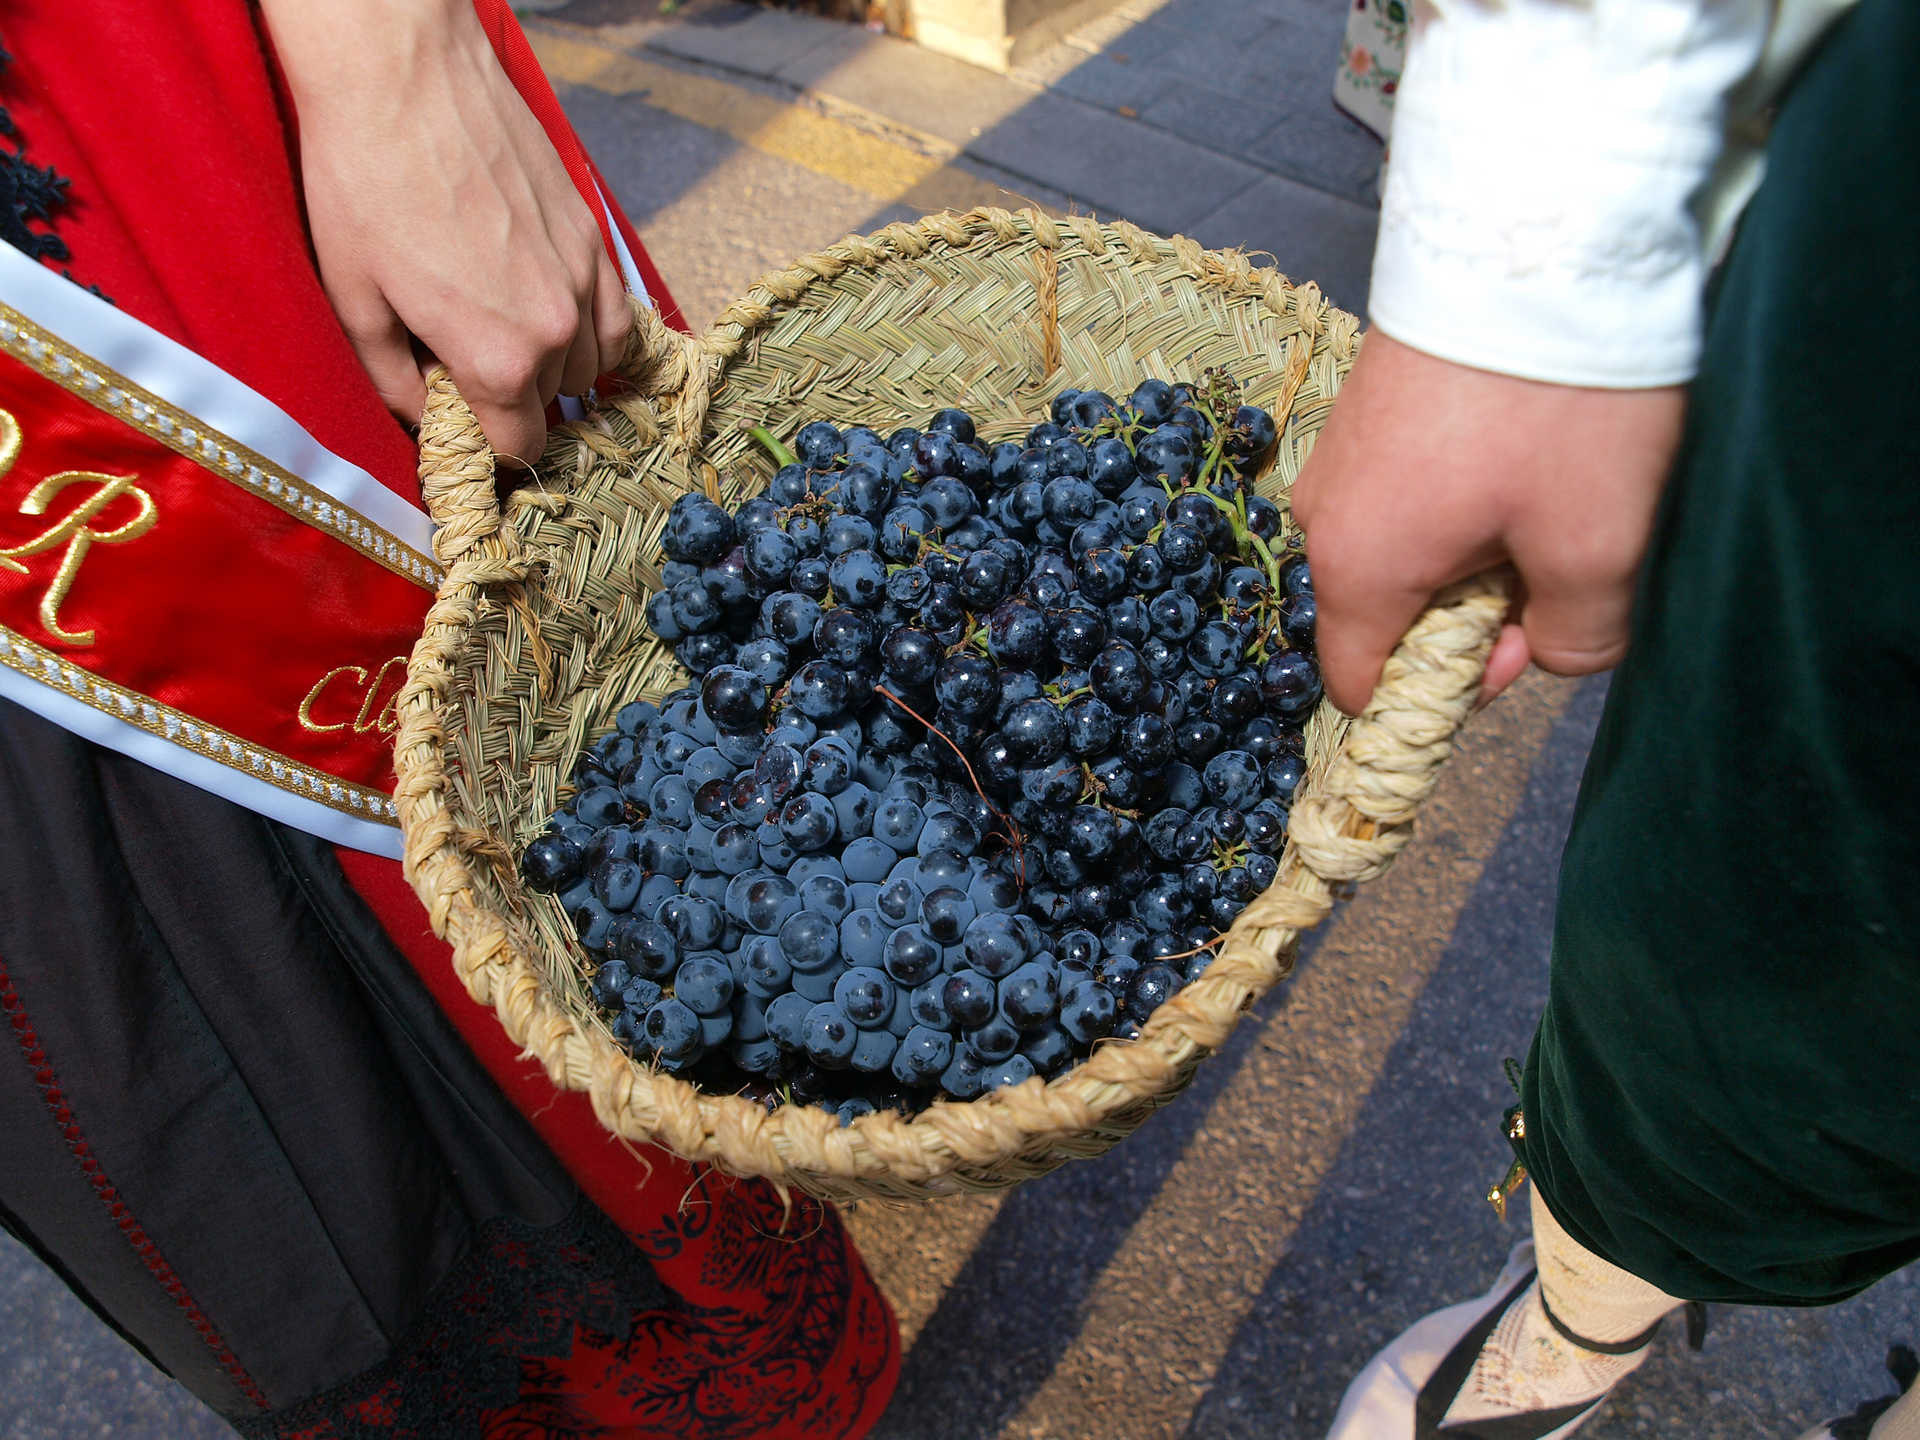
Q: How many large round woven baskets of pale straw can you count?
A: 1